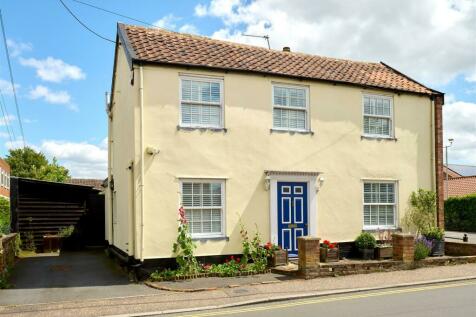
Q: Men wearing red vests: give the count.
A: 0